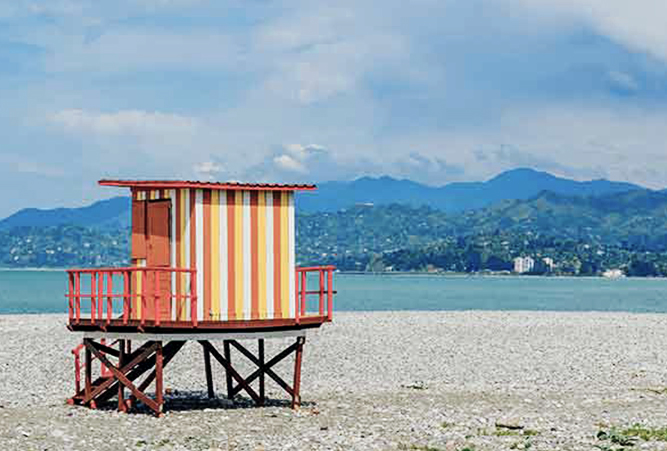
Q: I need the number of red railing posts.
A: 13